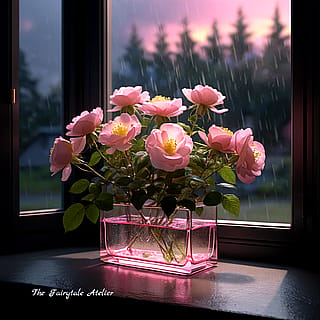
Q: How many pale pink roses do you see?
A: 9